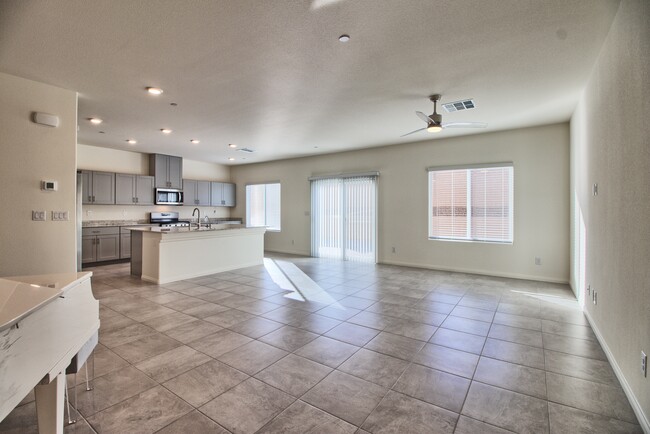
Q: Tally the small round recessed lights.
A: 7